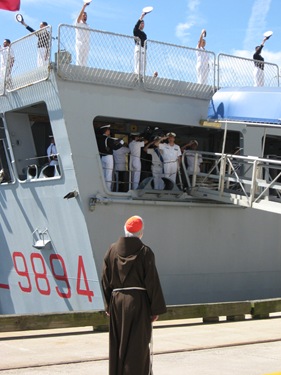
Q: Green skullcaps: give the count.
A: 0